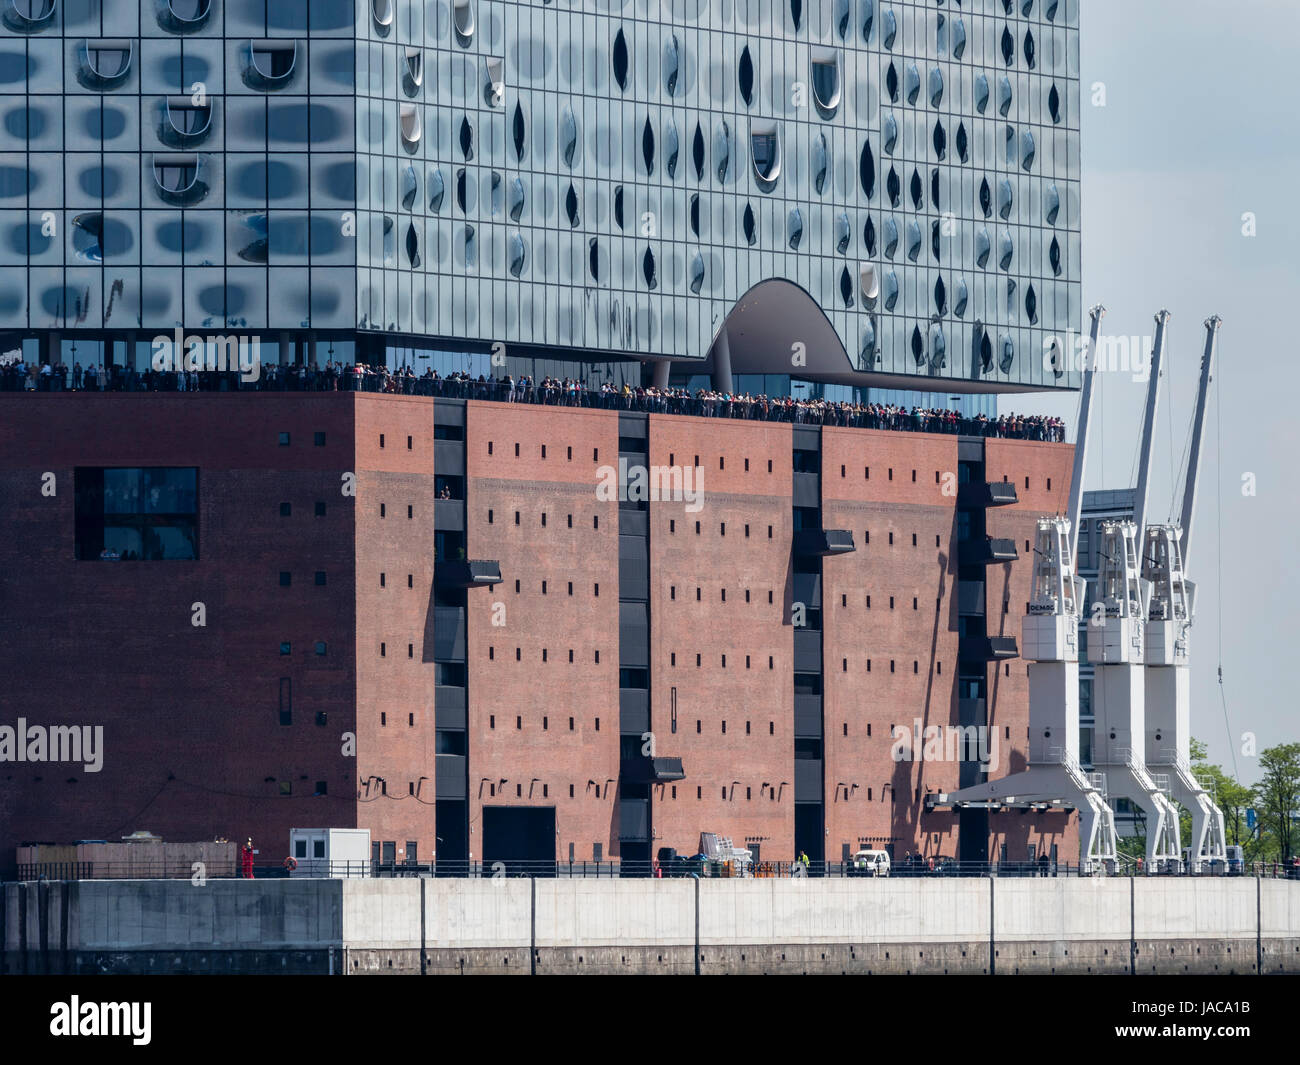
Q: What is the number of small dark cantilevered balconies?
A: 6